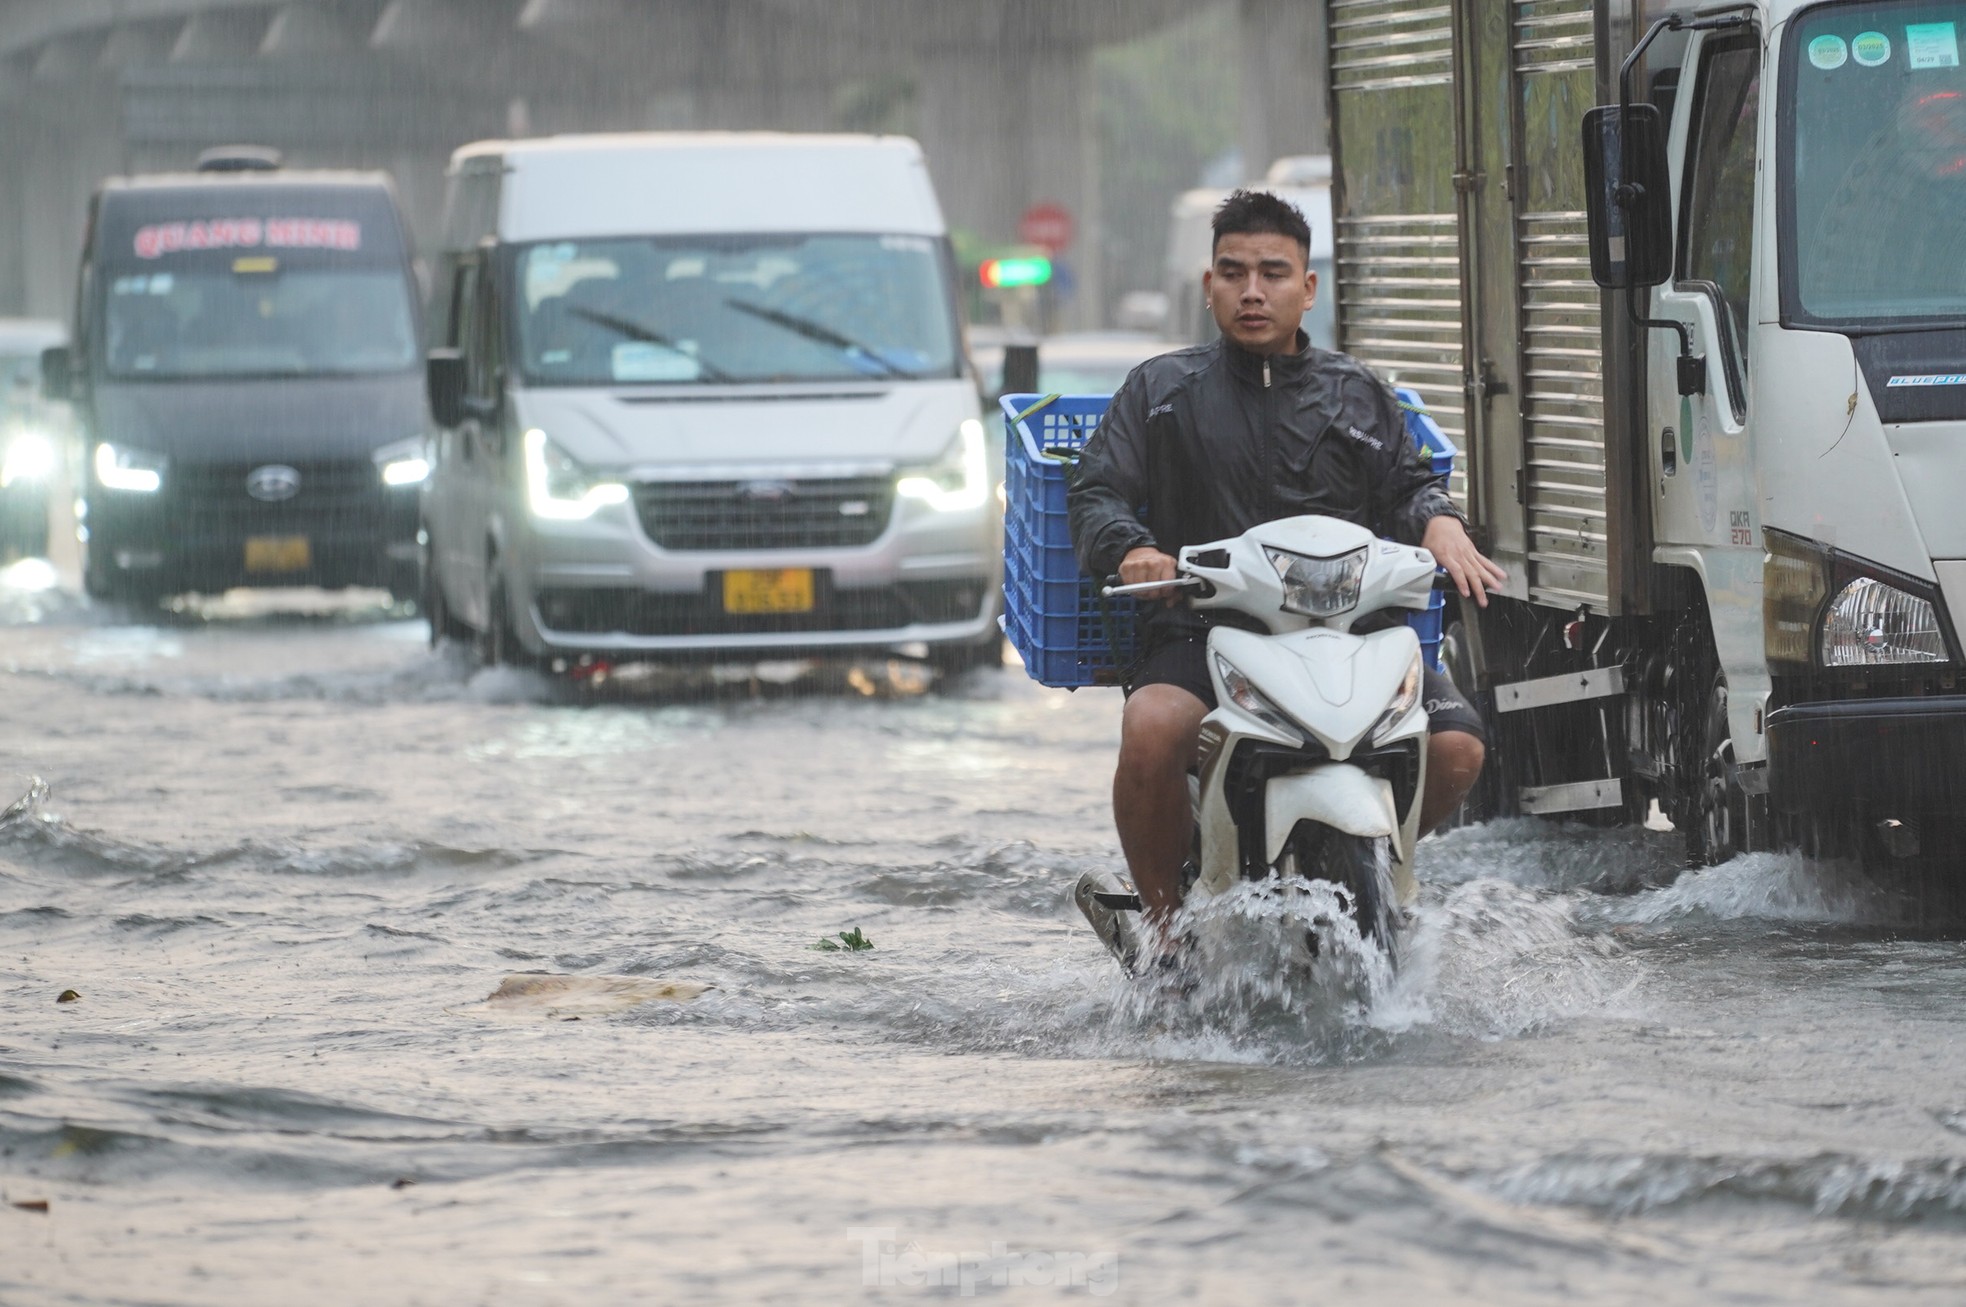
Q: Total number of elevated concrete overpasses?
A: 1